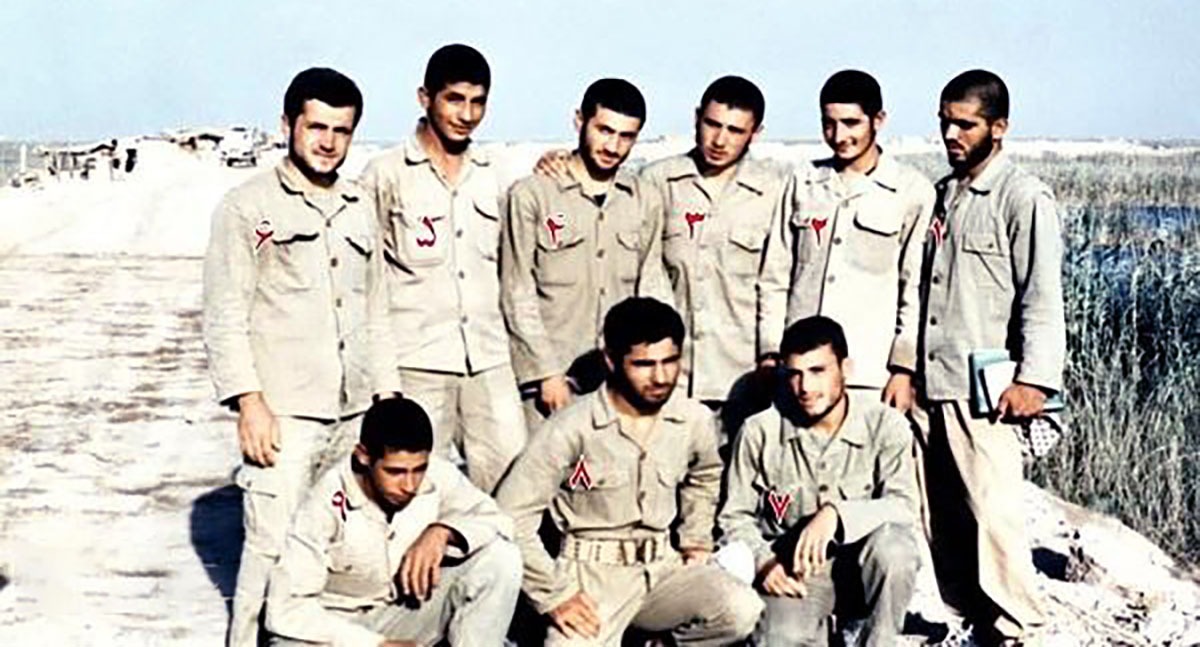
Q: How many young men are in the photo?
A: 9